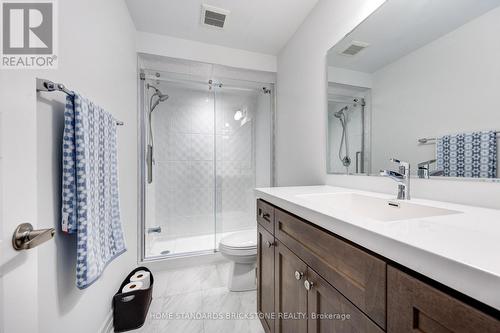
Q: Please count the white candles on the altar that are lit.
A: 0